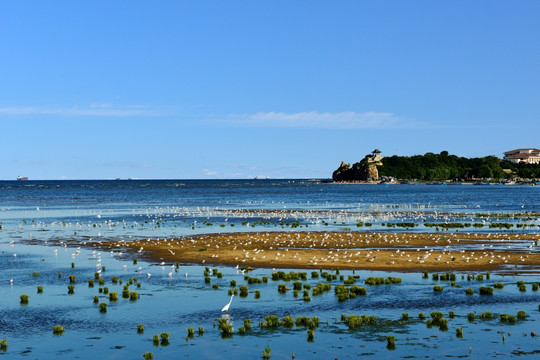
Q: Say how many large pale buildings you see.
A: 1